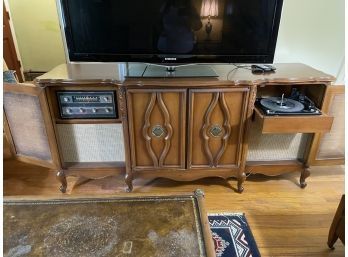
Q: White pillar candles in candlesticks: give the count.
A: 0